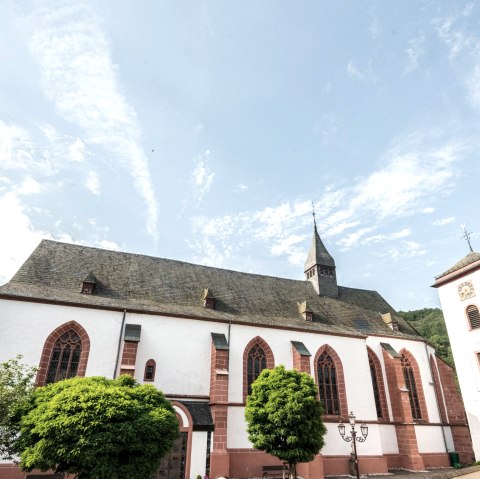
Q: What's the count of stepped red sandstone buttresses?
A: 5